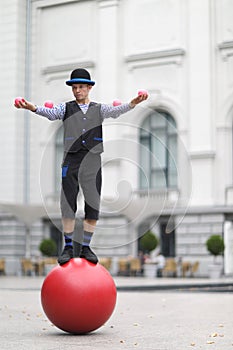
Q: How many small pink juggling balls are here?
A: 4